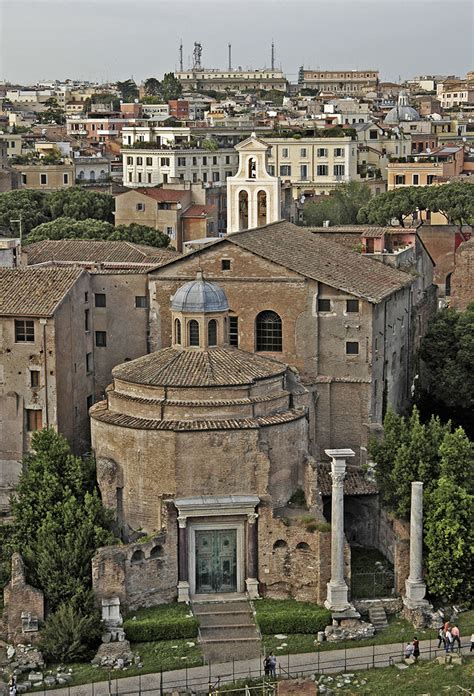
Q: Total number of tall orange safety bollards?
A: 0